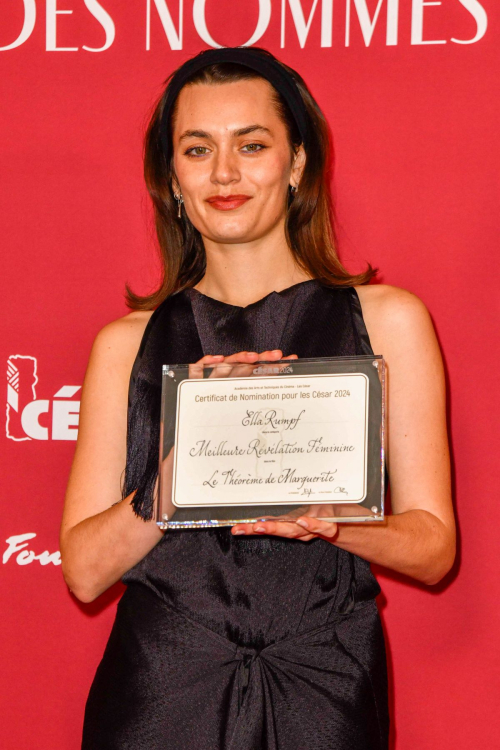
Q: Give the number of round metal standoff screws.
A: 4